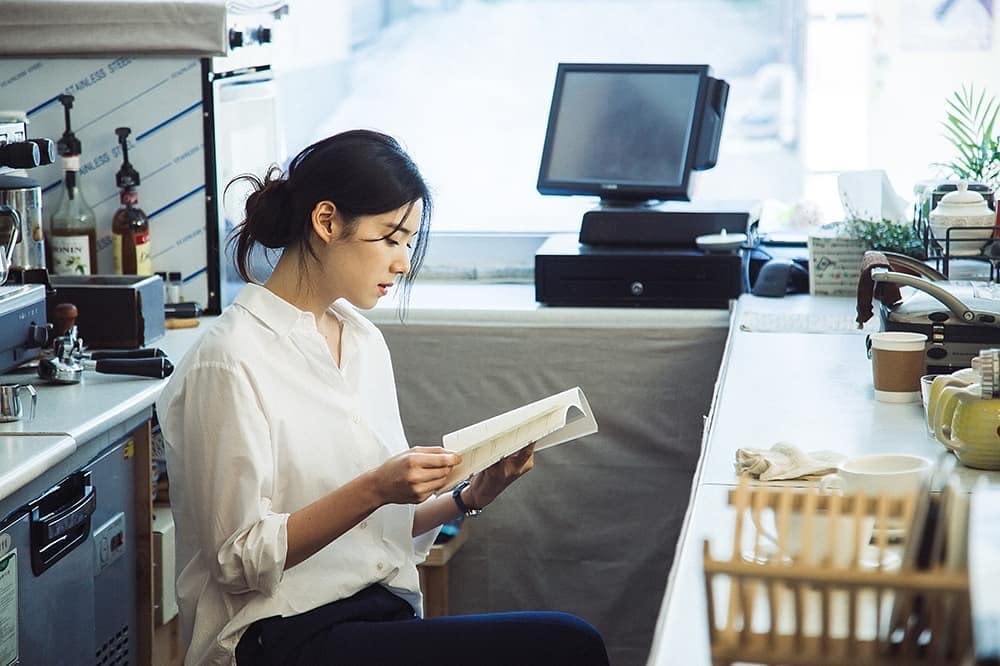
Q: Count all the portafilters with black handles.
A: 2